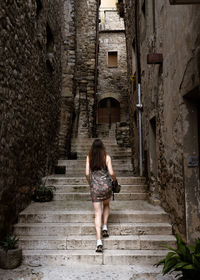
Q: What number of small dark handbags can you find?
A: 1